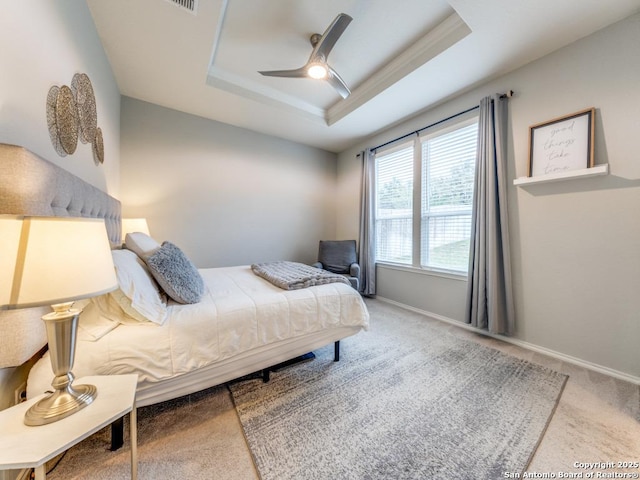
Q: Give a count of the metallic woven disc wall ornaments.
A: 3